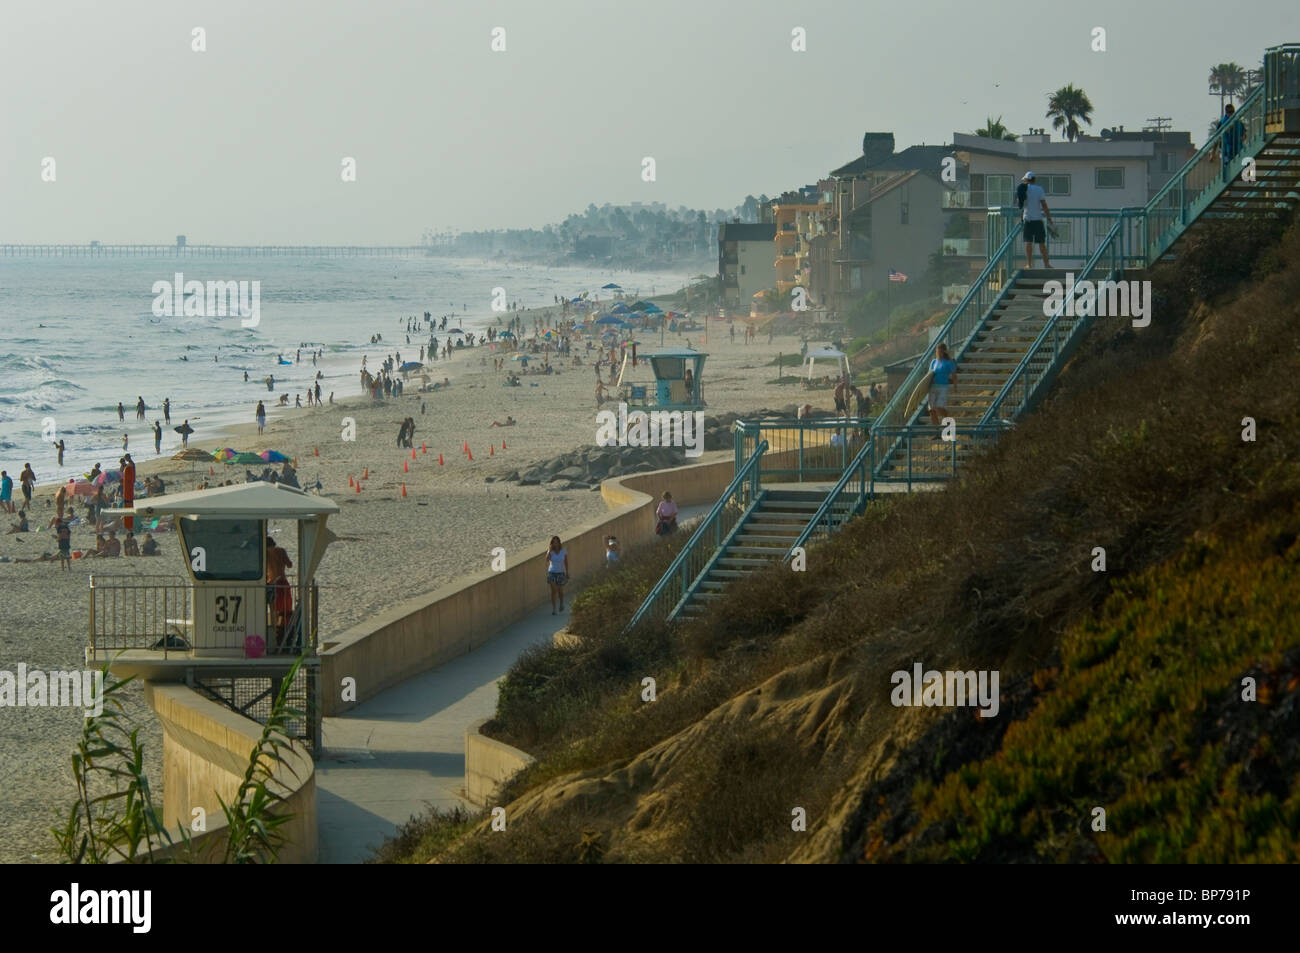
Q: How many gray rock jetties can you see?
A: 1